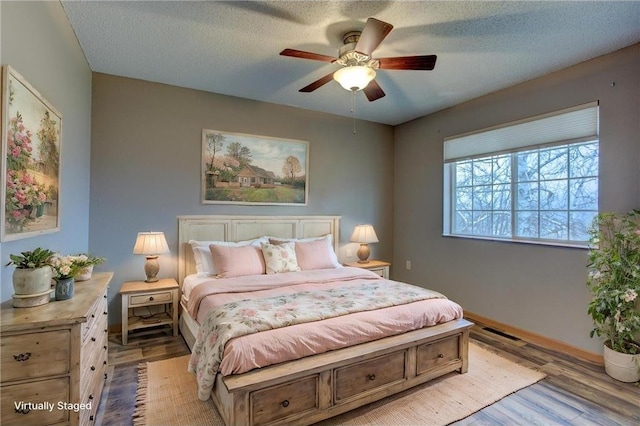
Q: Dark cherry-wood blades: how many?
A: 5